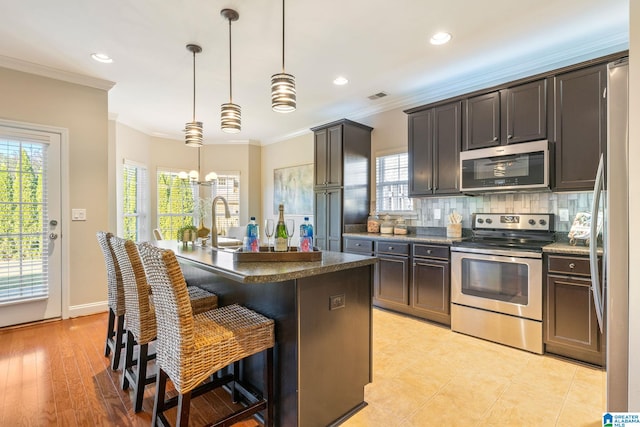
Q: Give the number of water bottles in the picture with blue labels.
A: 2